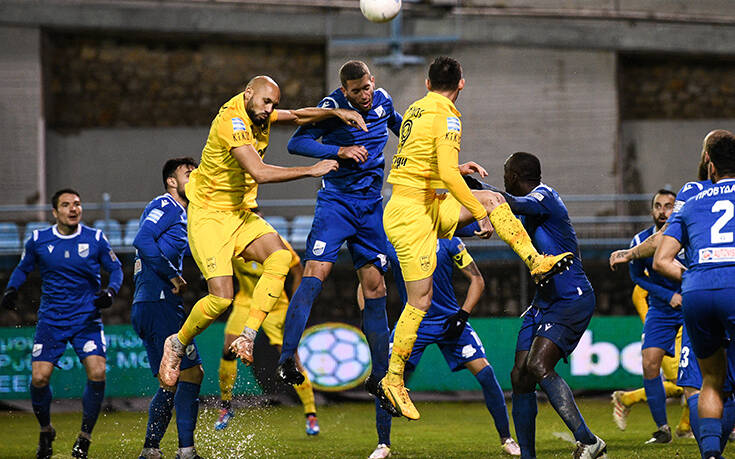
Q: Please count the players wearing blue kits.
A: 8